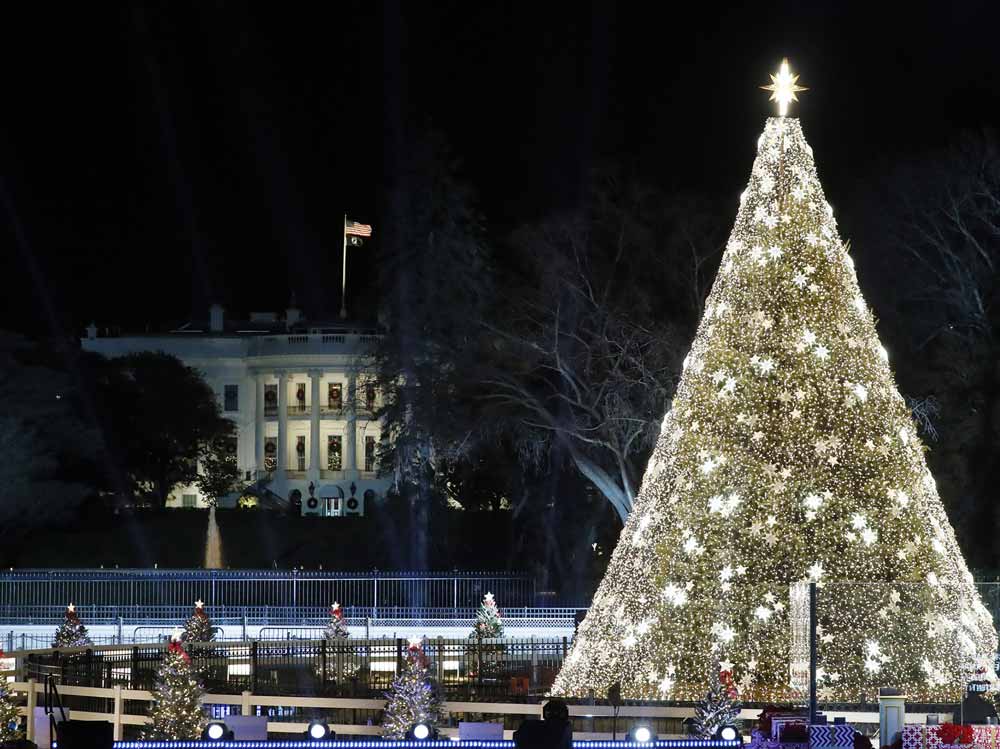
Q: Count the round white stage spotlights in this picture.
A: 5